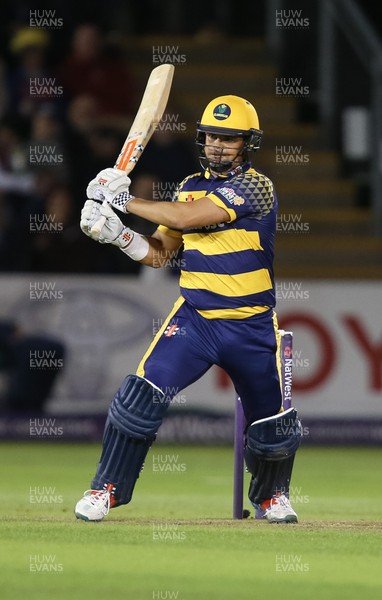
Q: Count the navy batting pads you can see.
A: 2